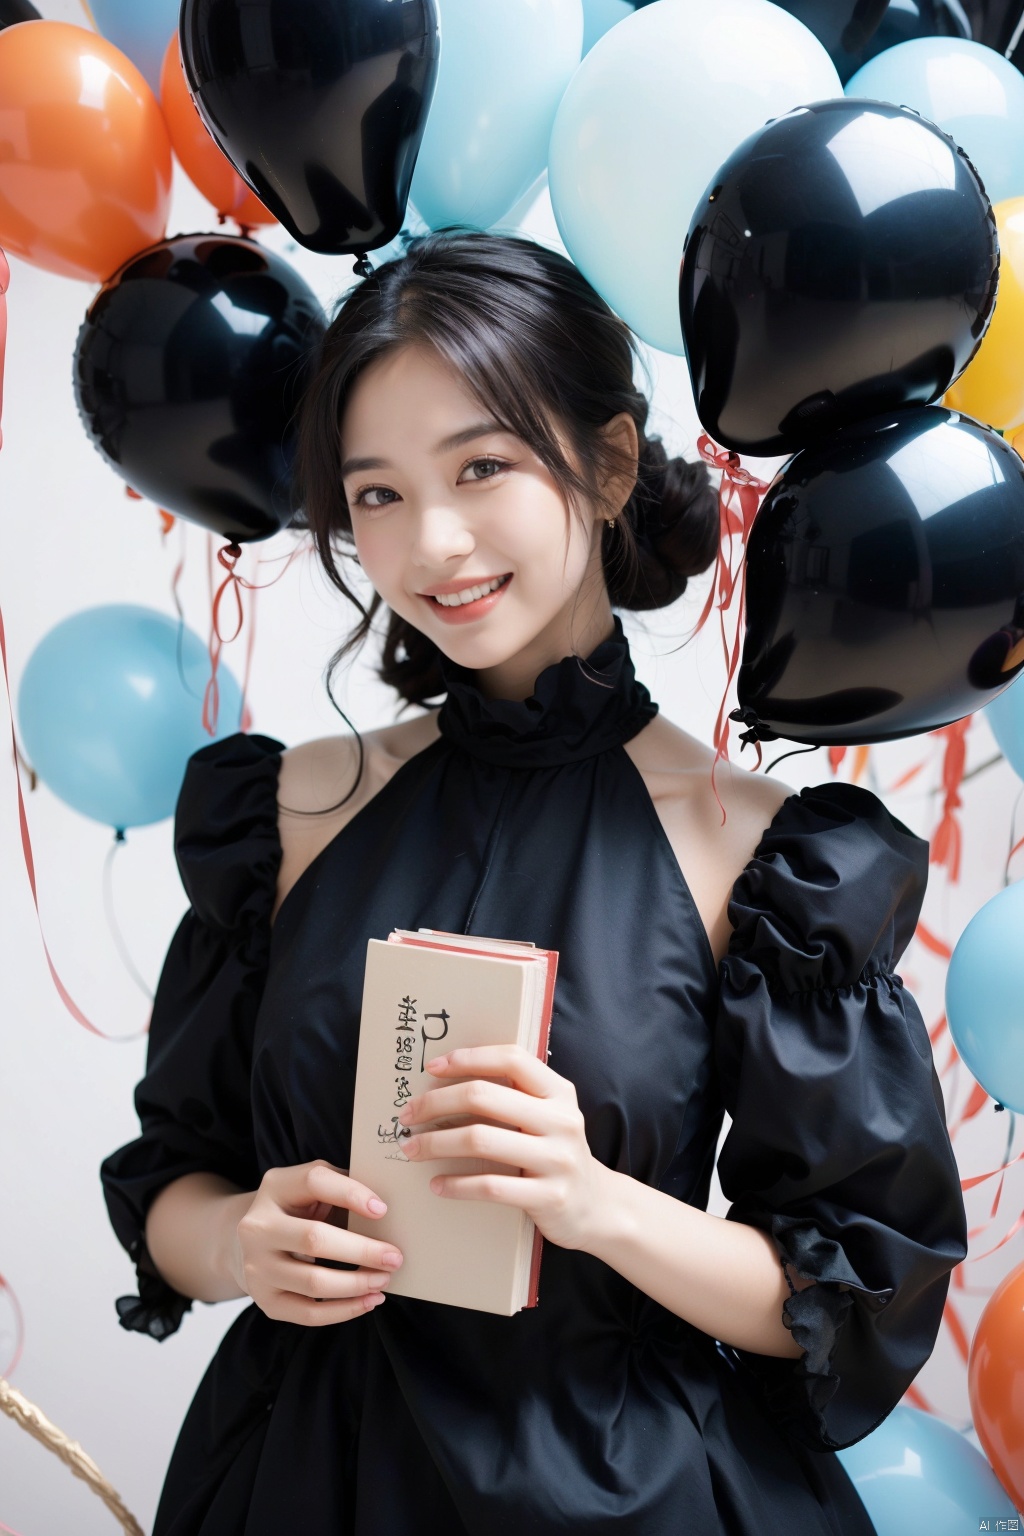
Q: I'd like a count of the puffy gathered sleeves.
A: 2